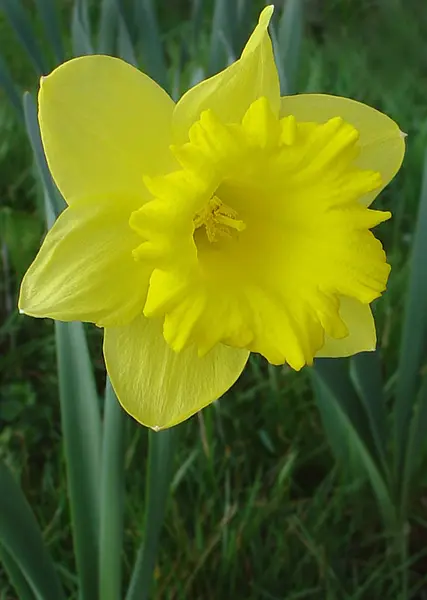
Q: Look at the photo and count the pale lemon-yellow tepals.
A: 6